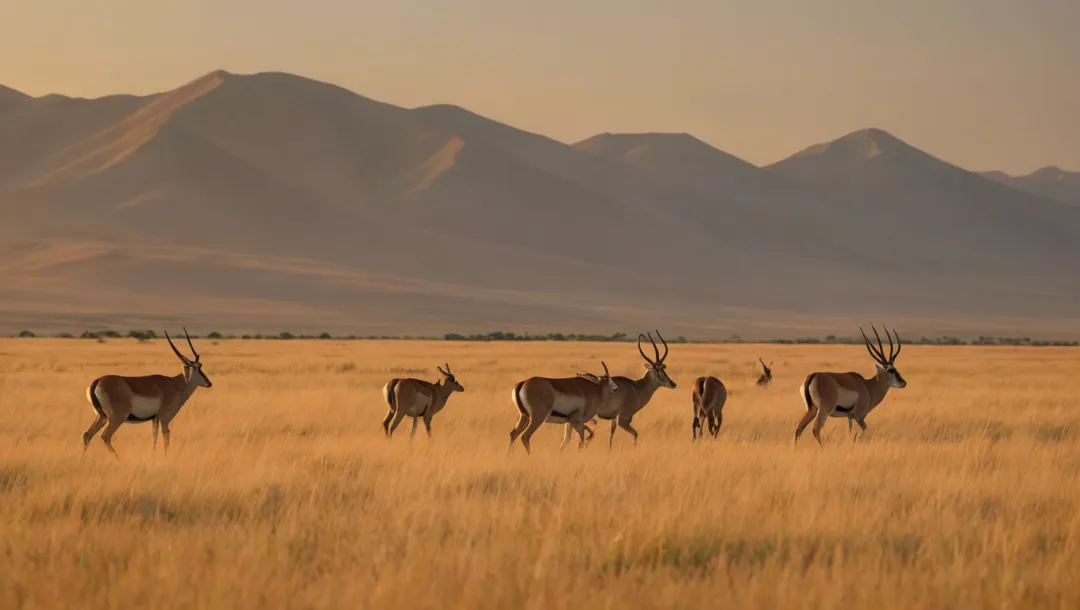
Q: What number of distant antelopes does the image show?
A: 1